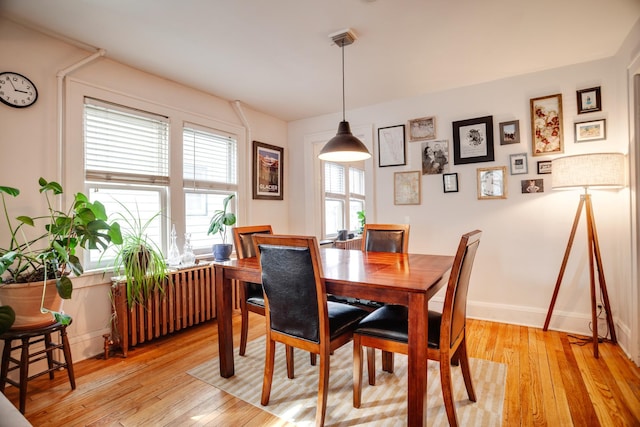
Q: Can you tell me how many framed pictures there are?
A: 15